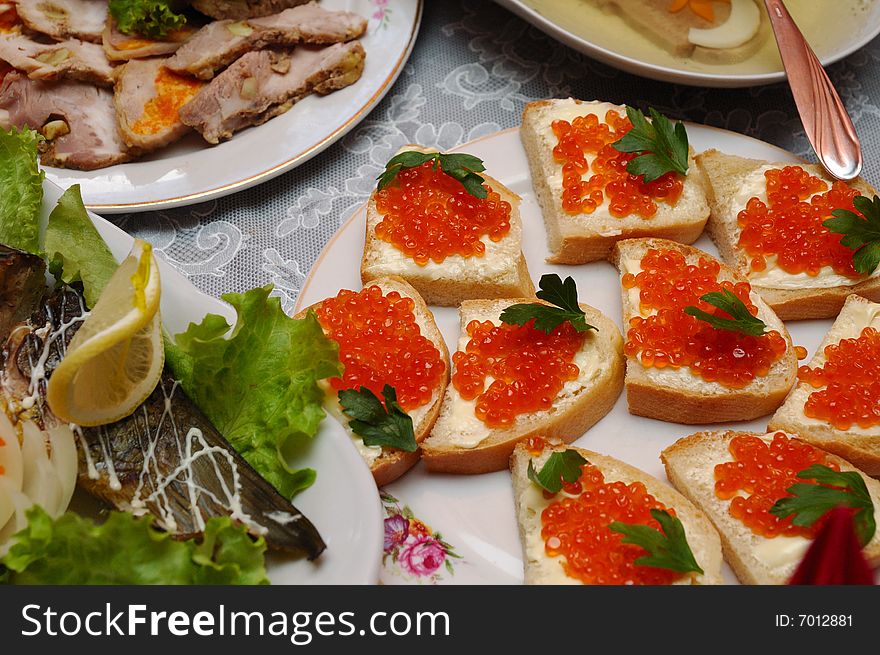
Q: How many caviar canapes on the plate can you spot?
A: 9